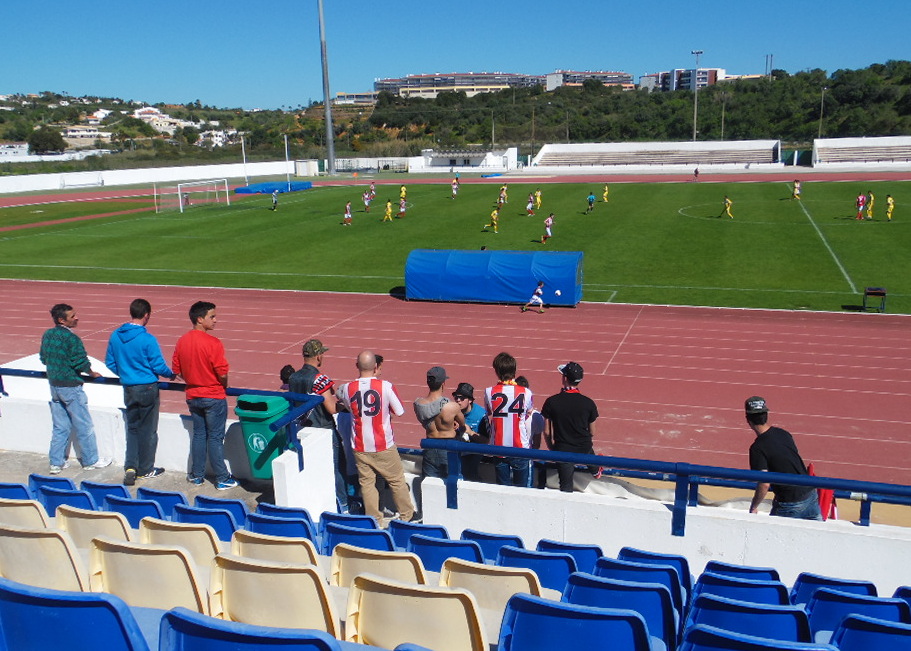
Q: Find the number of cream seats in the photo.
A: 10